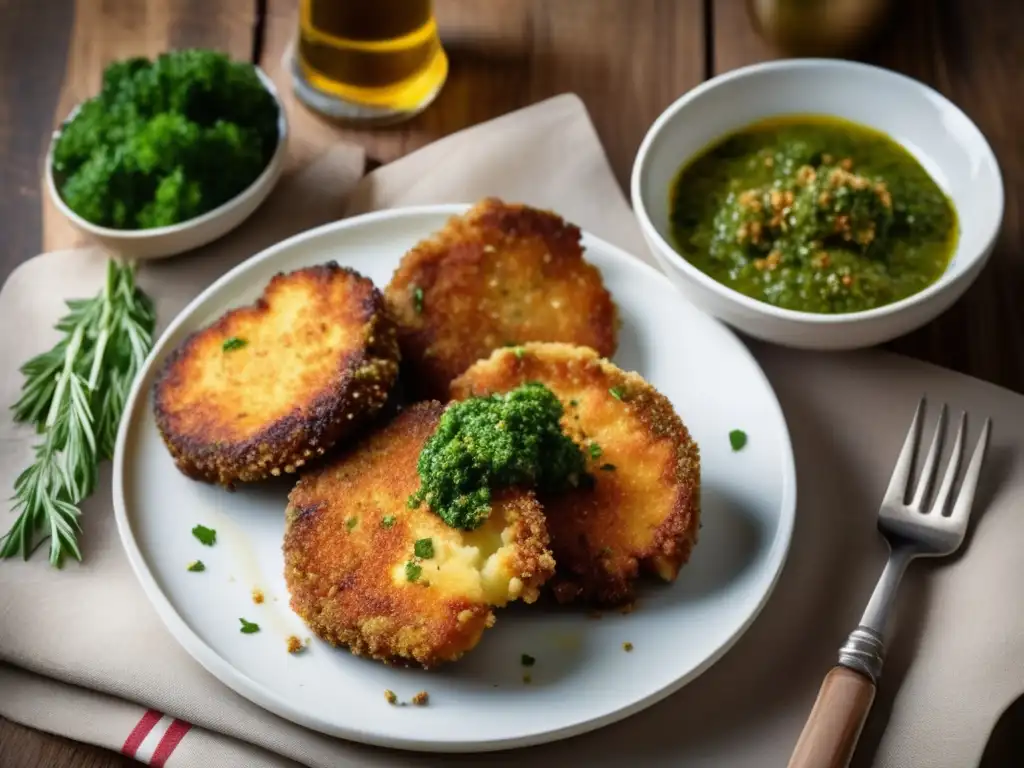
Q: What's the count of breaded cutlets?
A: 4